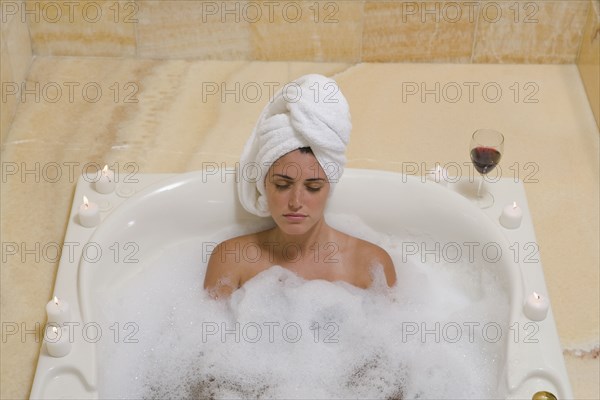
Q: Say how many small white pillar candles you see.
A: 7